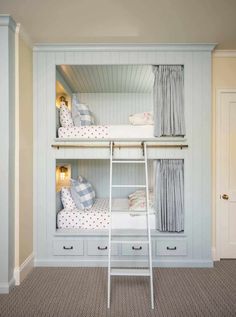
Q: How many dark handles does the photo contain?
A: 4